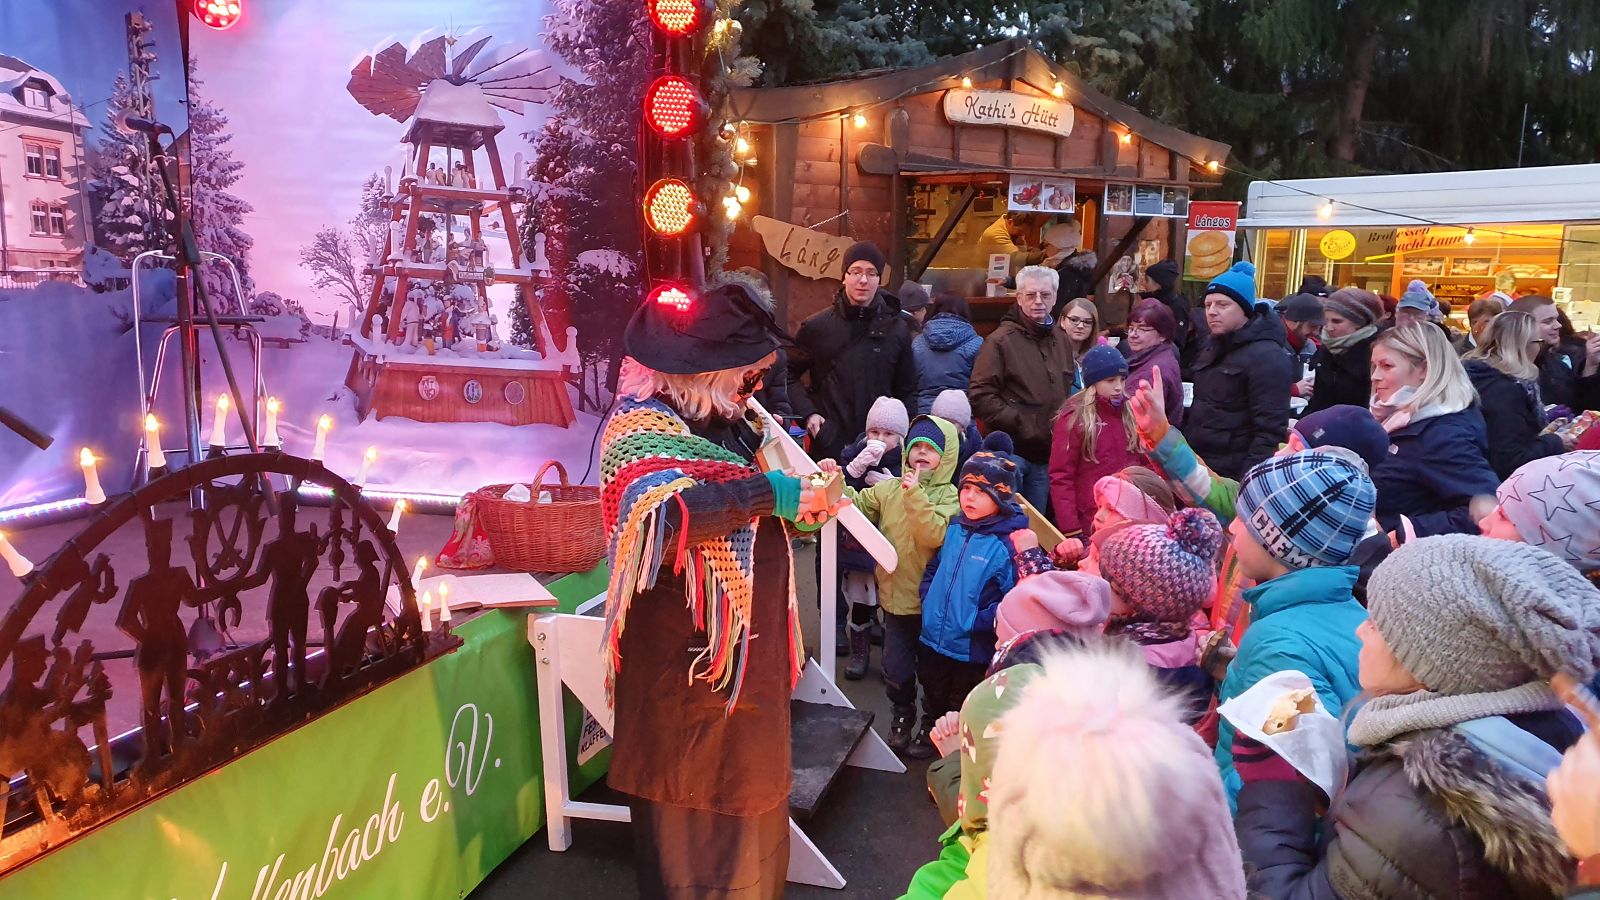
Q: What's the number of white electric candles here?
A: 11